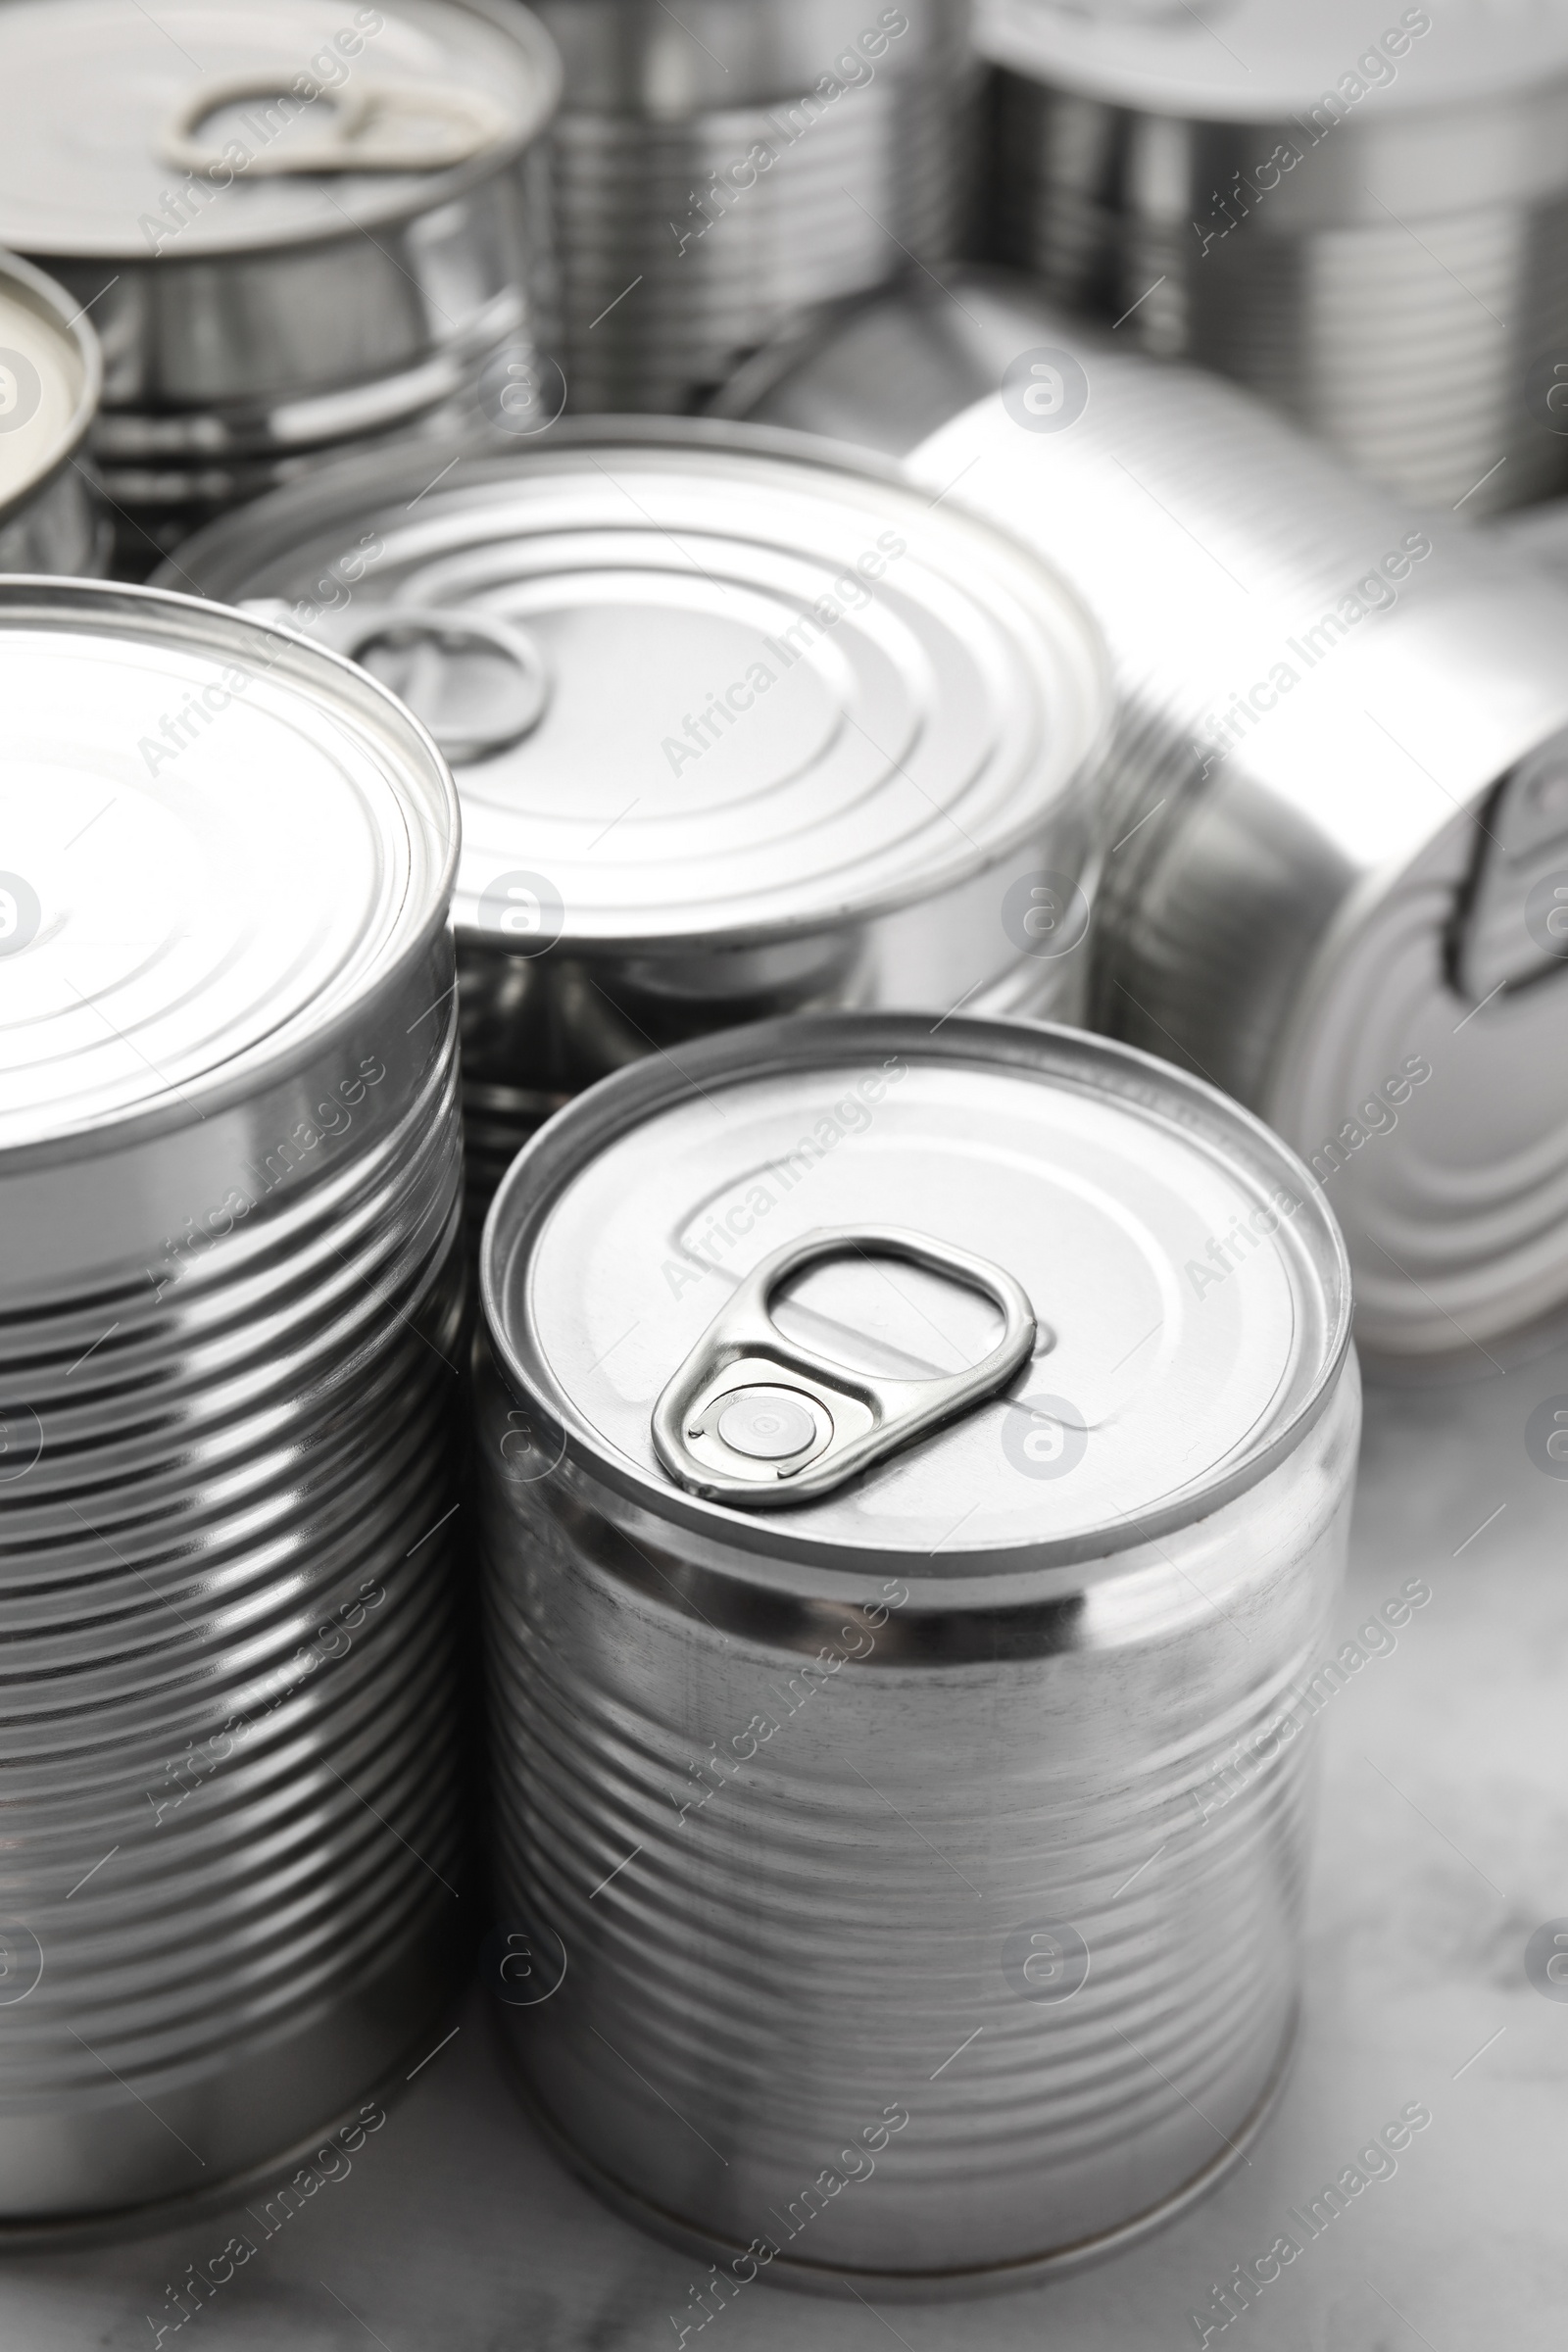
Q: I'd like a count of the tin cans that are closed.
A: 8